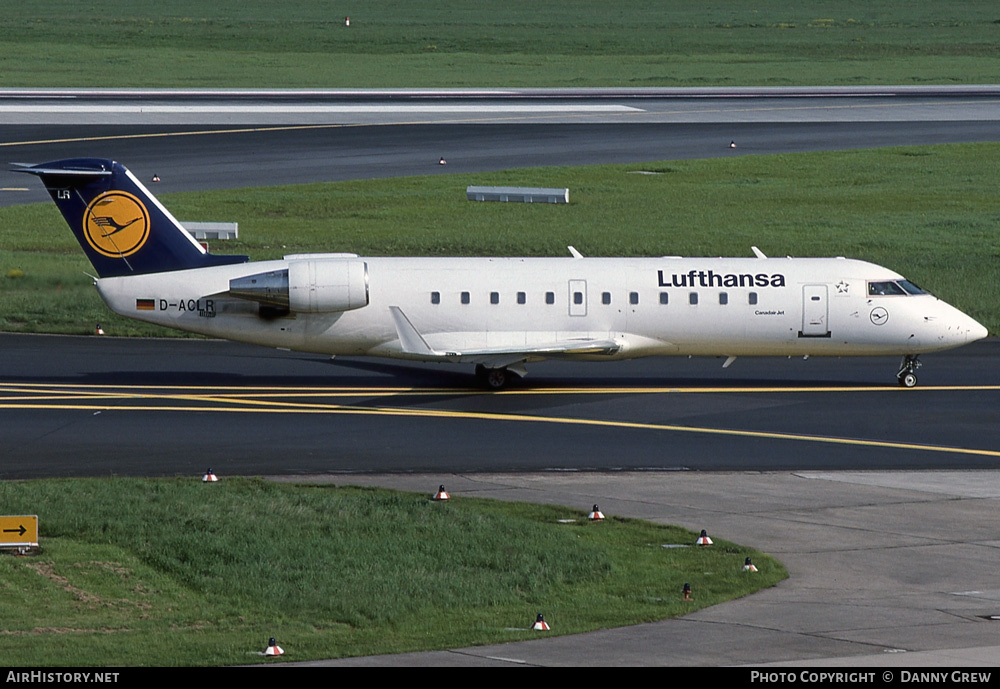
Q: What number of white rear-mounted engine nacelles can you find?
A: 1